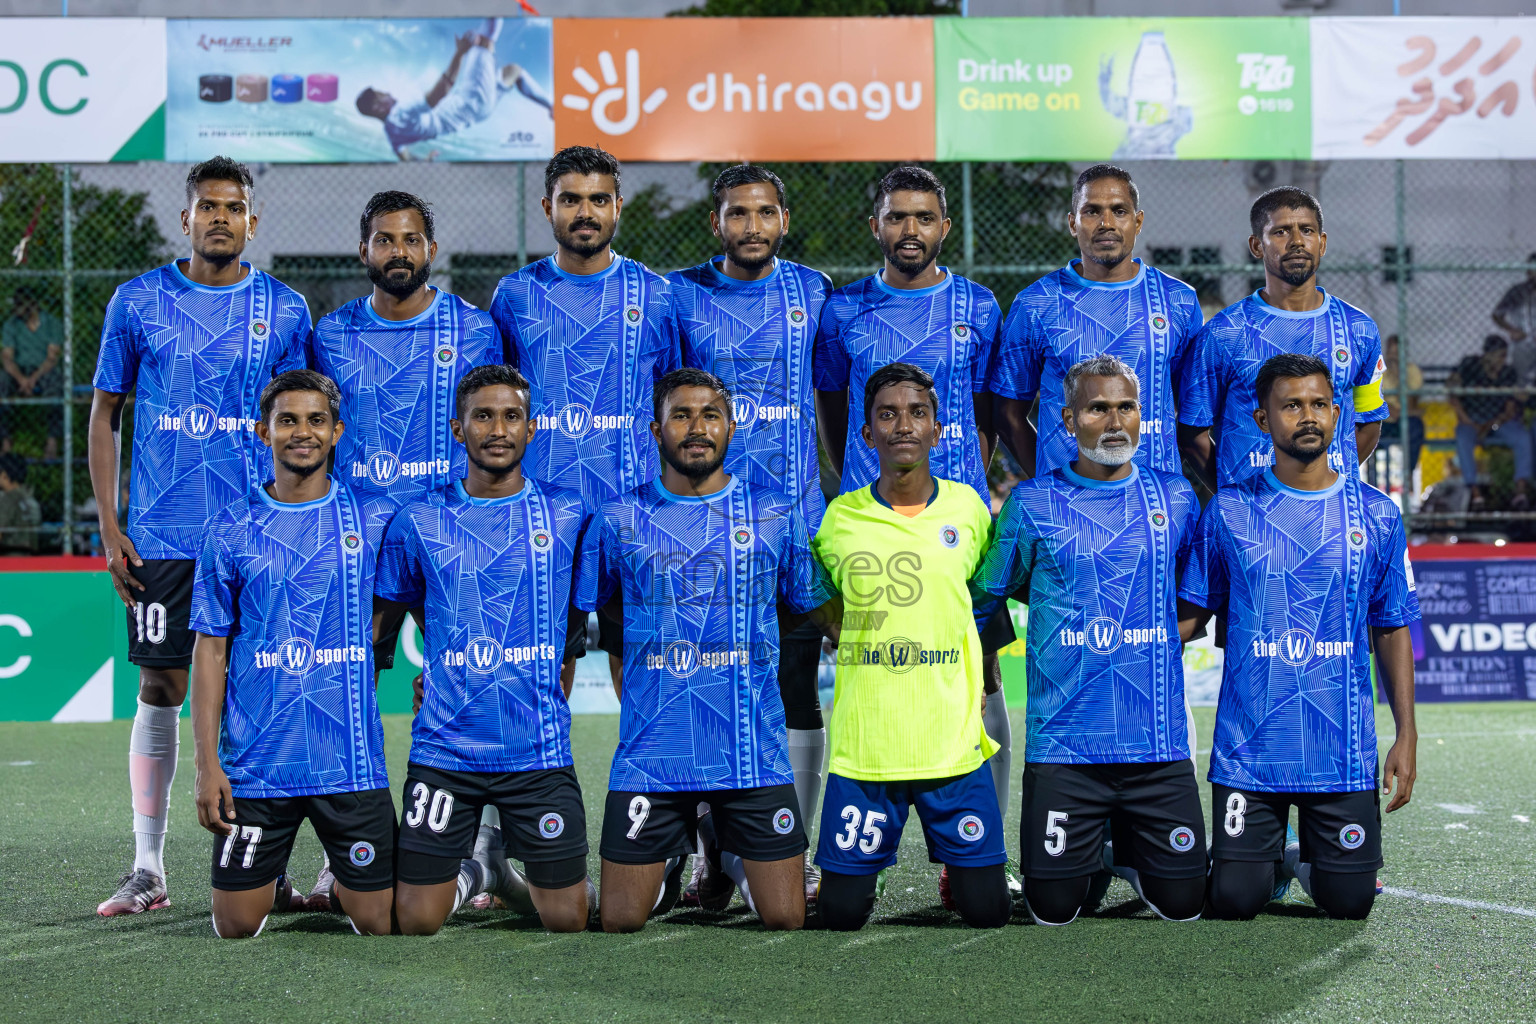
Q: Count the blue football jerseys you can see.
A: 12